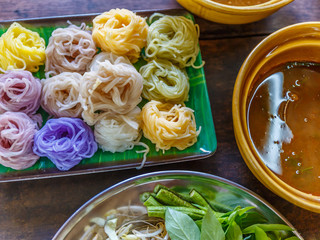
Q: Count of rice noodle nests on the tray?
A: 12